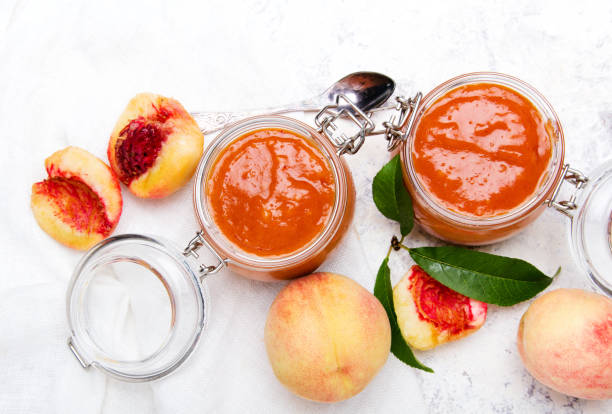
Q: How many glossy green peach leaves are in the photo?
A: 3